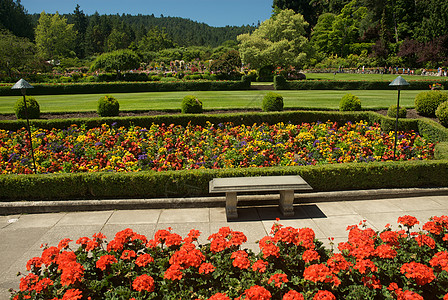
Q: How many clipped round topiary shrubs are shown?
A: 8